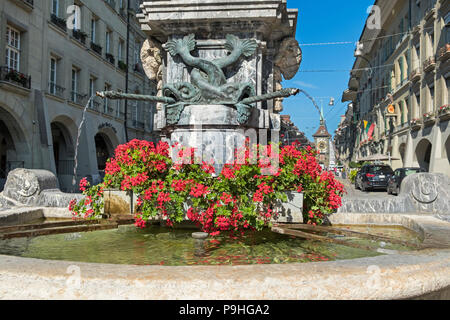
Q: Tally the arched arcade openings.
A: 6